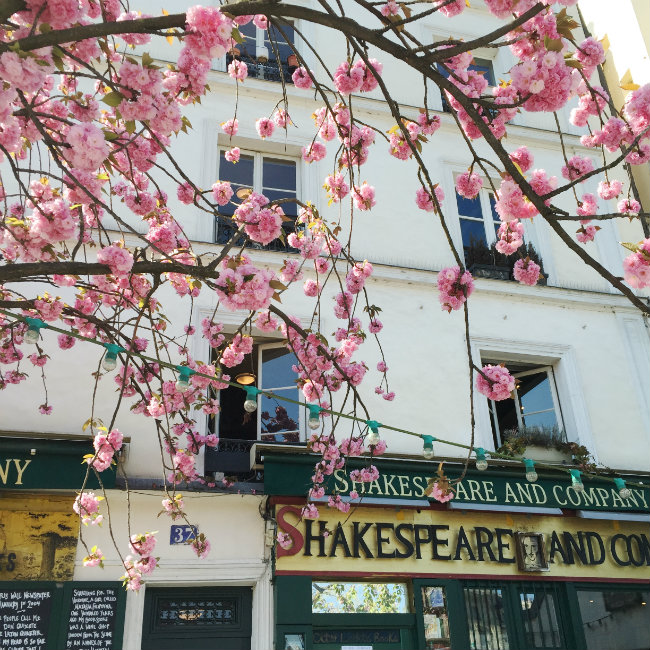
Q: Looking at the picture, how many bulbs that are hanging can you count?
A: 11